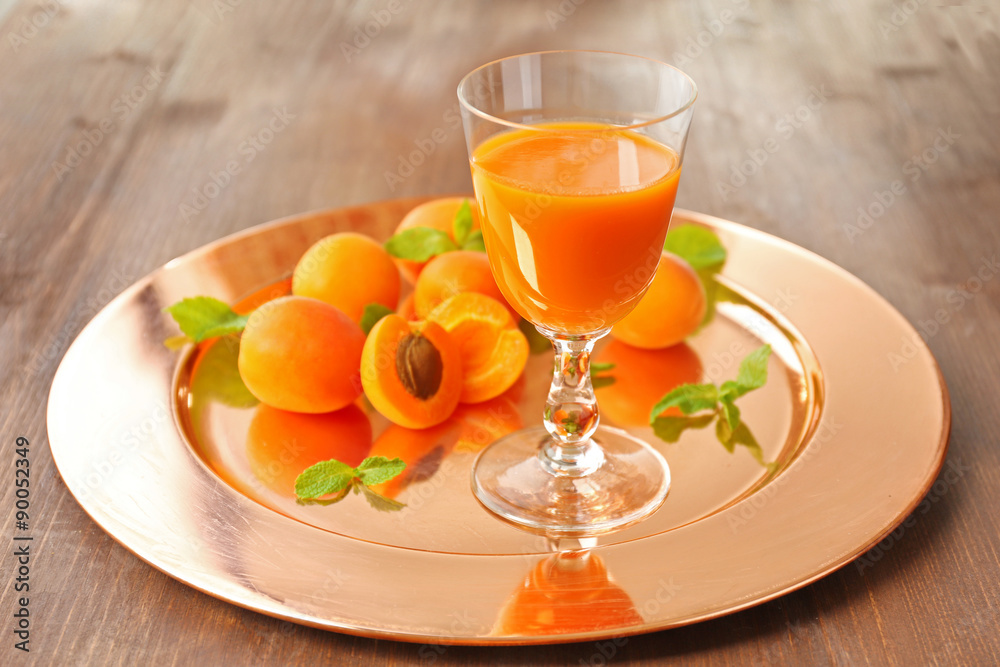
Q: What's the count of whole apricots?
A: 5